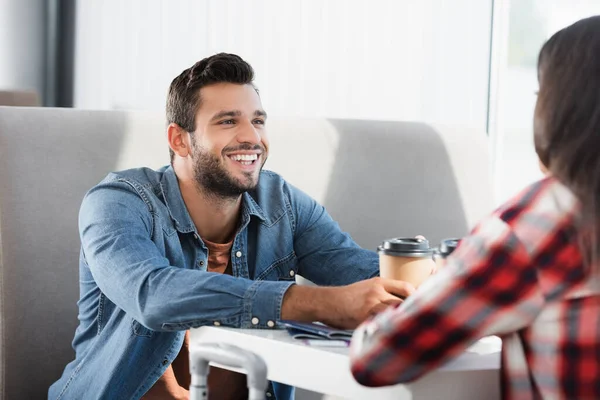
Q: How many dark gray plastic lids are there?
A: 2